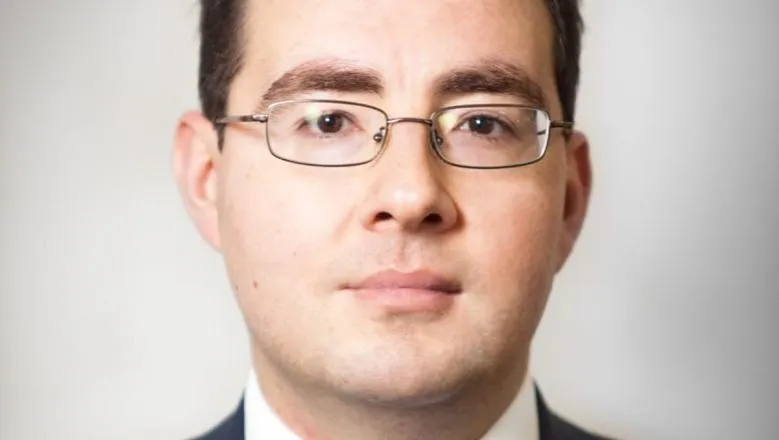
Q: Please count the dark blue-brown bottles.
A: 0